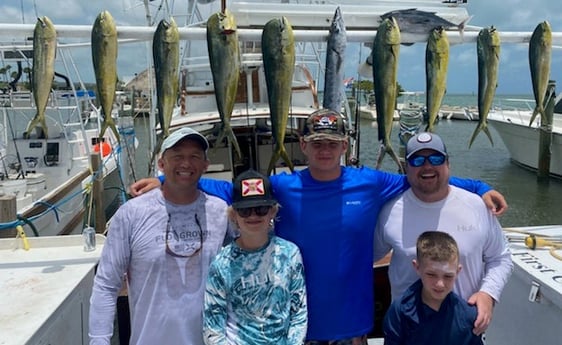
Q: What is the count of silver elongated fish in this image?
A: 1